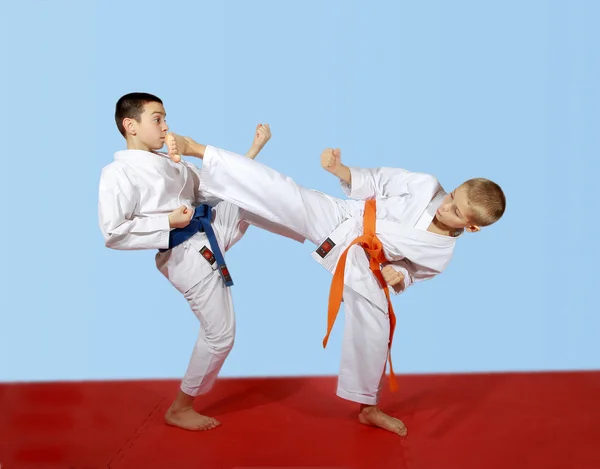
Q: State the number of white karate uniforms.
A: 2